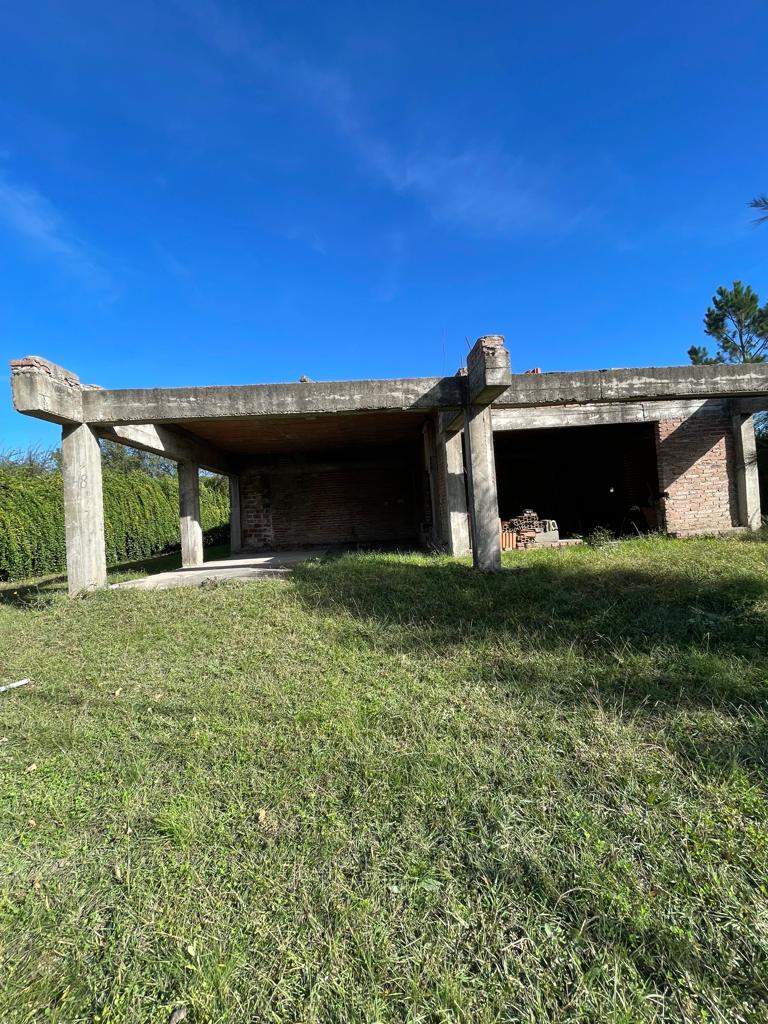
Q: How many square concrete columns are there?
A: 6